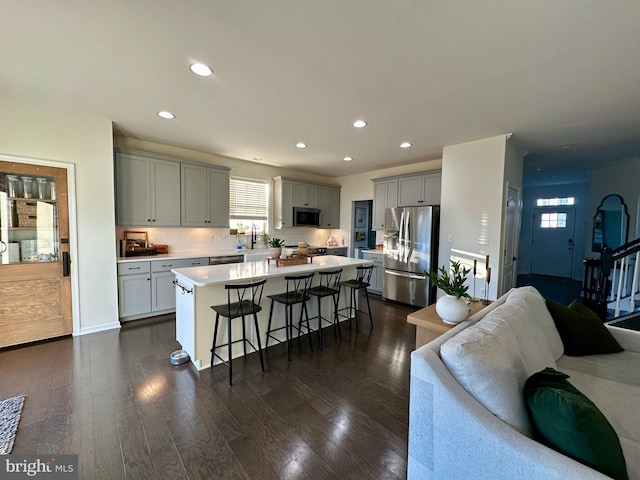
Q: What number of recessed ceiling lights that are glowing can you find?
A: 6